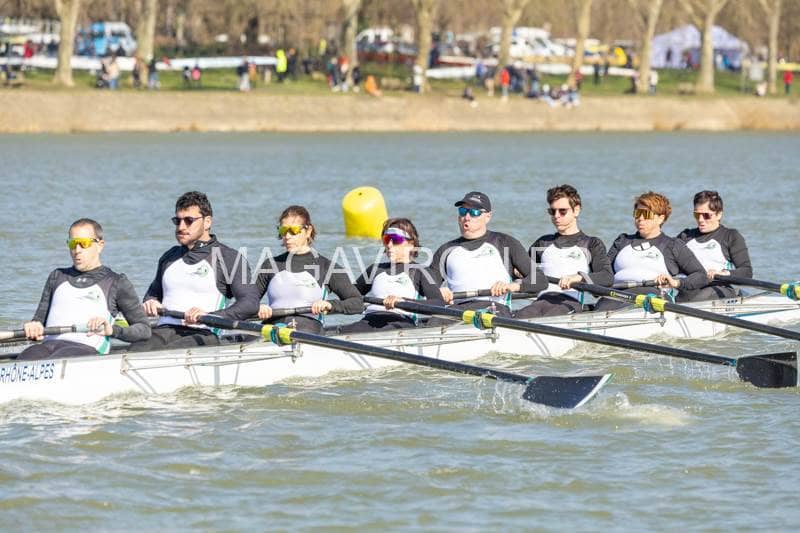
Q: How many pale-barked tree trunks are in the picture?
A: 9